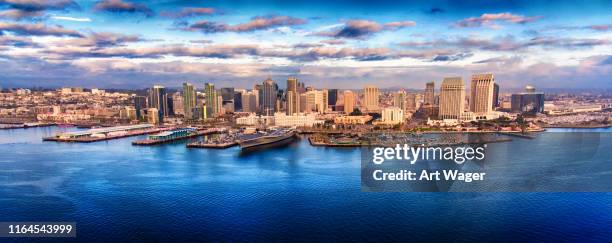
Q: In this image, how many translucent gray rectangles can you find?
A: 2